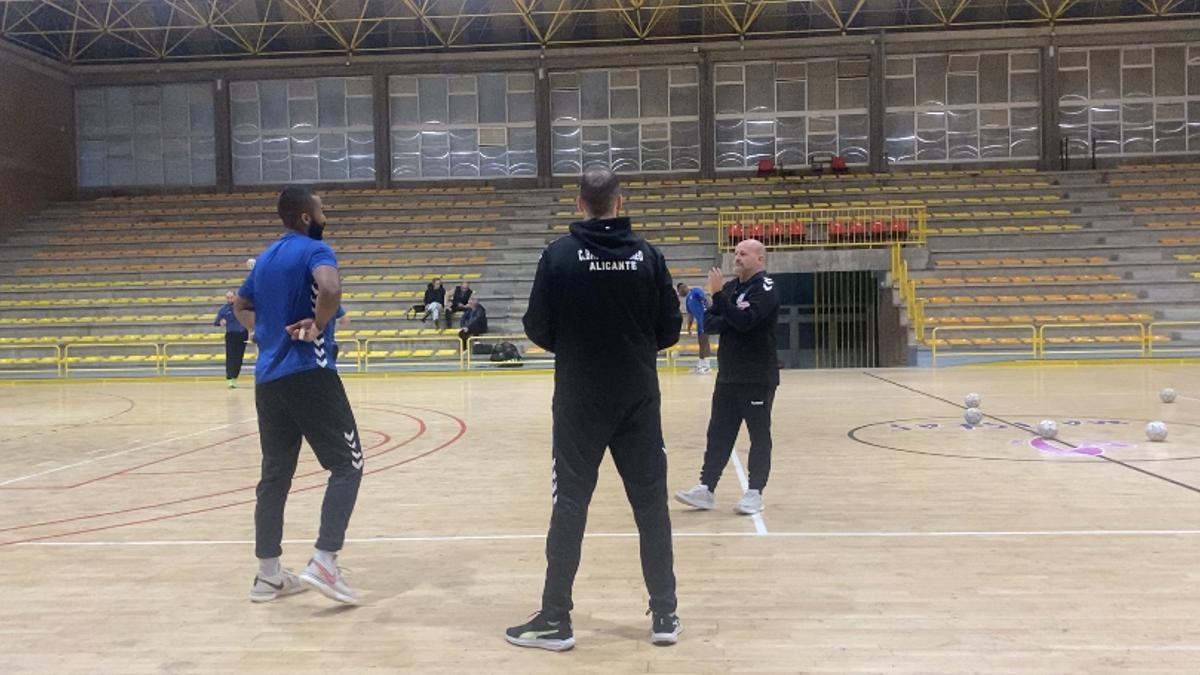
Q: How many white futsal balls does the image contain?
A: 5